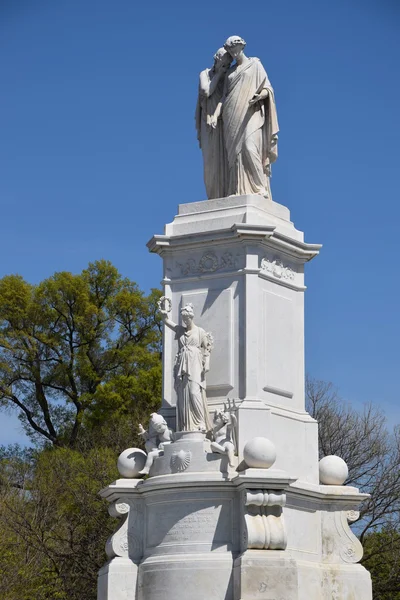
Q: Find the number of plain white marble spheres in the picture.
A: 3